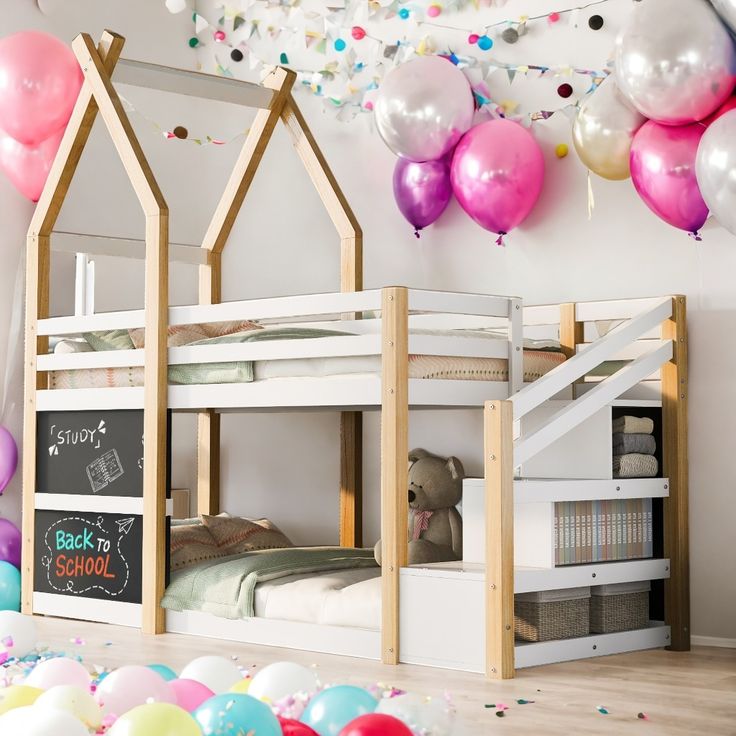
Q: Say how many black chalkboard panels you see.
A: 2